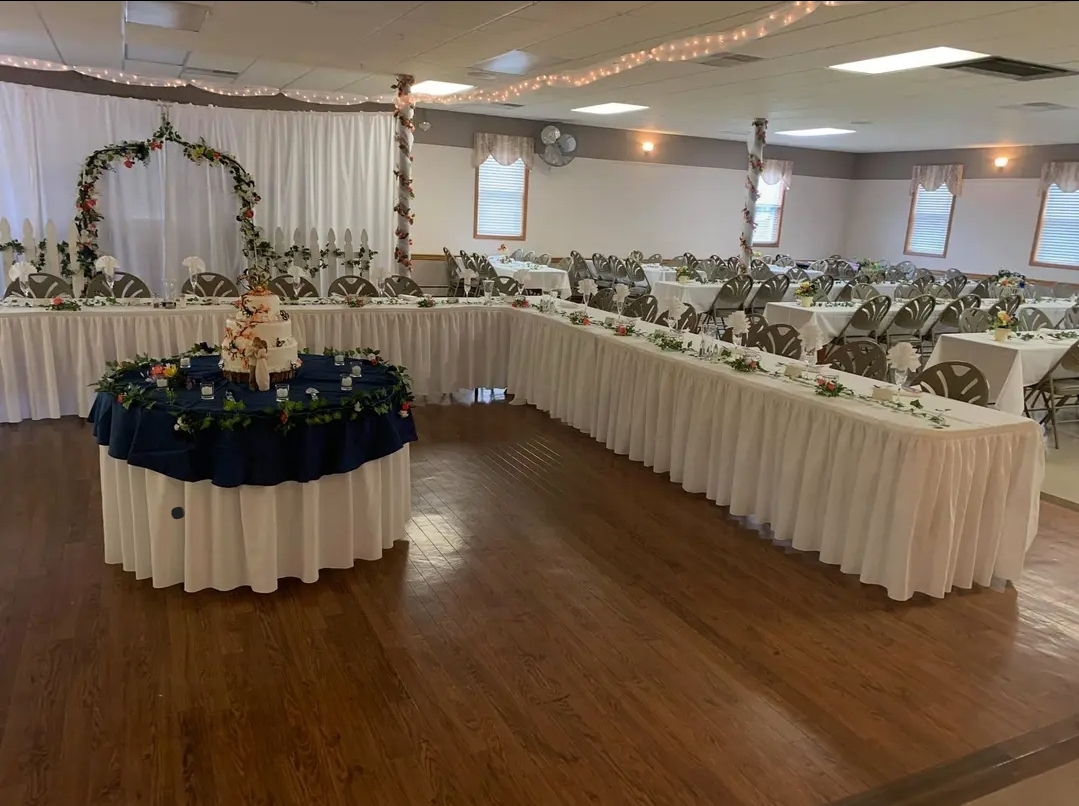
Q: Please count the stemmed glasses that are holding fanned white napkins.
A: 13